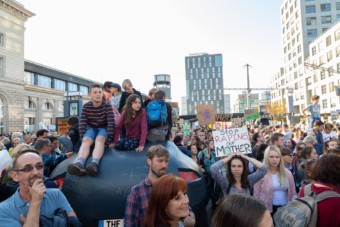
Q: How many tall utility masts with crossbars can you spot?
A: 1